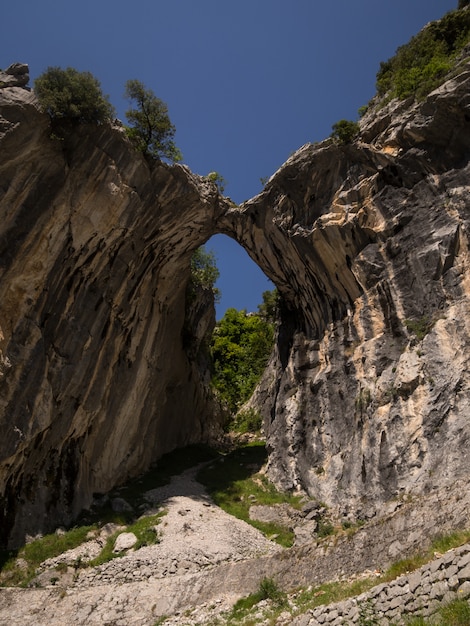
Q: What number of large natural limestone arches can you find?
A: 1